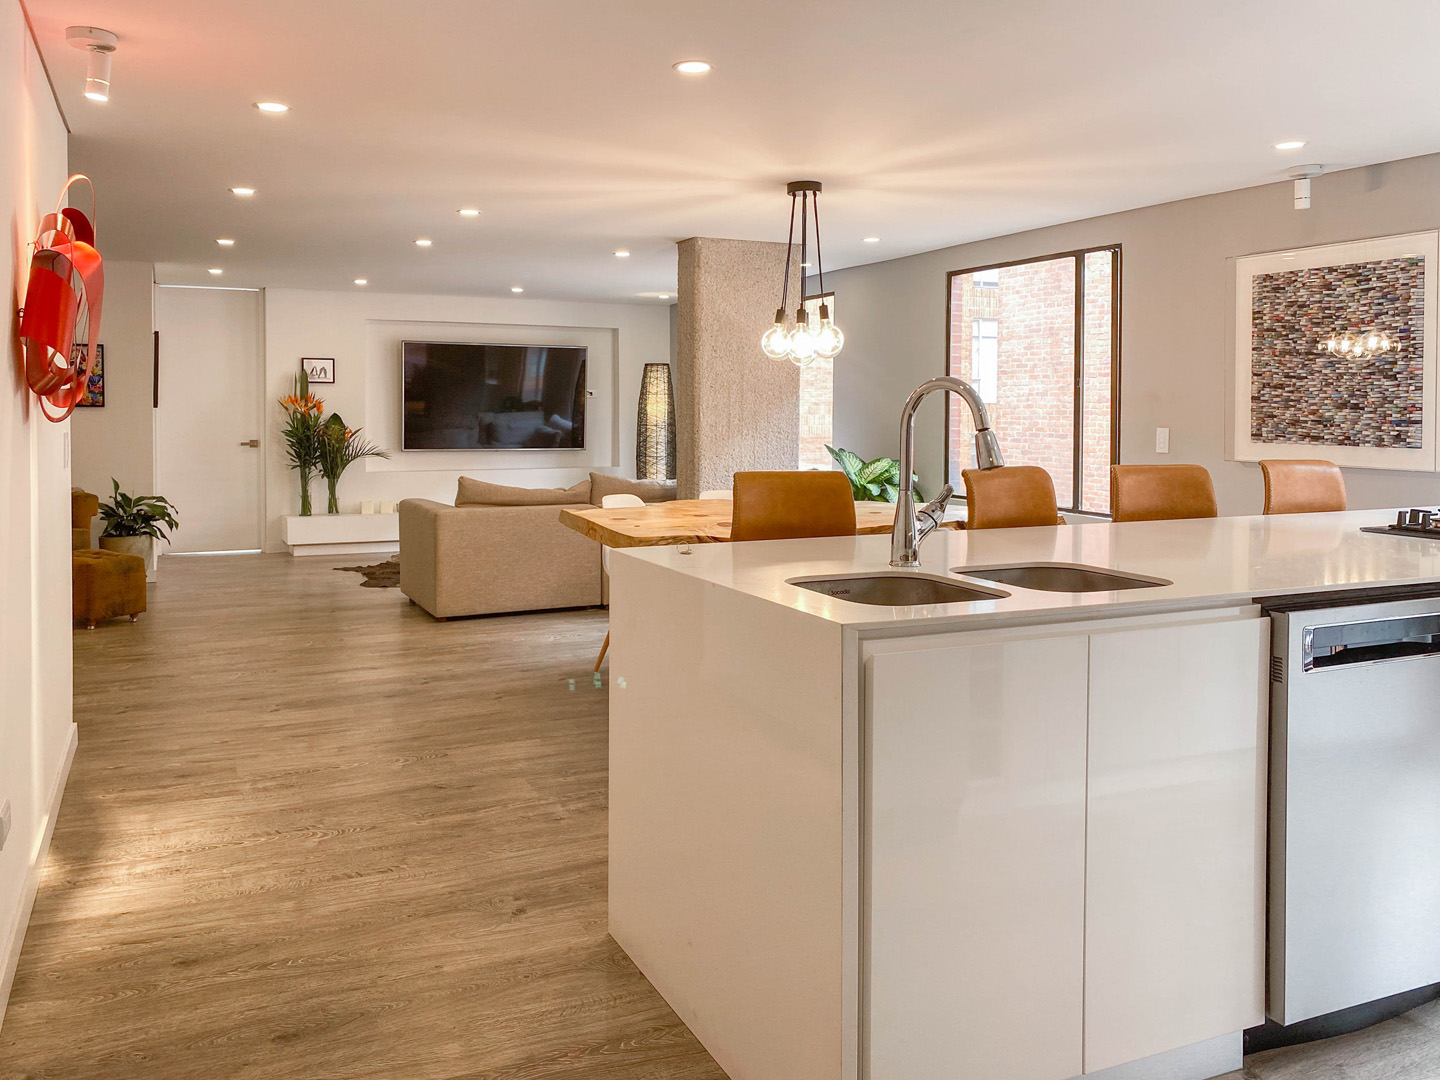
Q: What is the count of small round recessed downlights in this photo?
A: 14